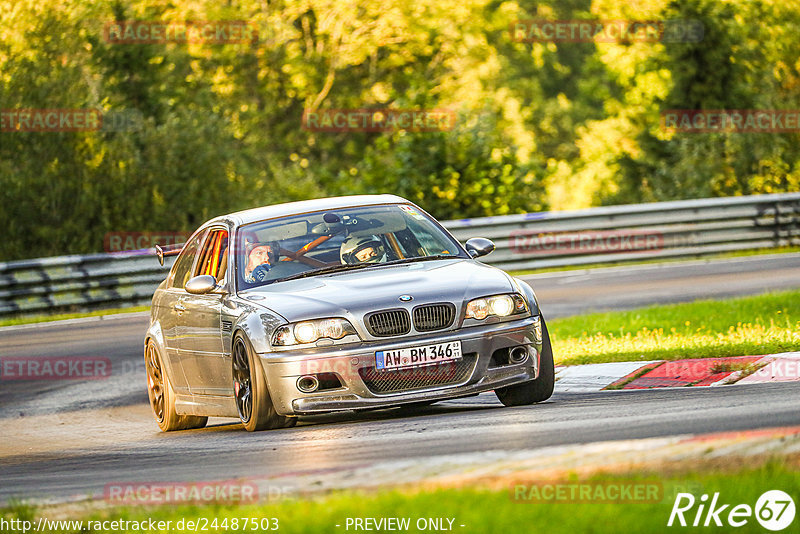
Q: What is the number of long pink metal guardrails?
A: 0